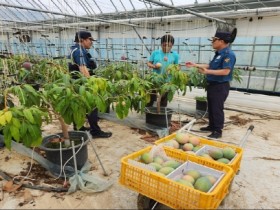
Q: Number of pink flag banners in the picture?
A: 0